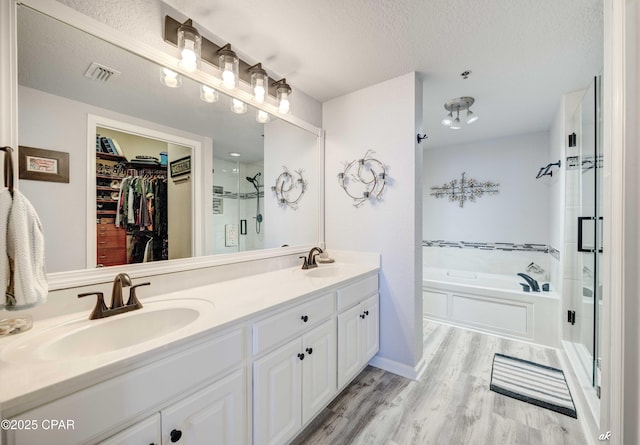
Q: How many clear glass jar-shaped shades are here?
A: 4